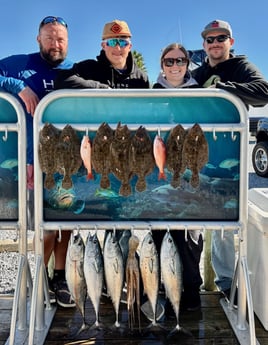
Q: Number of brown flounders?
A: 7